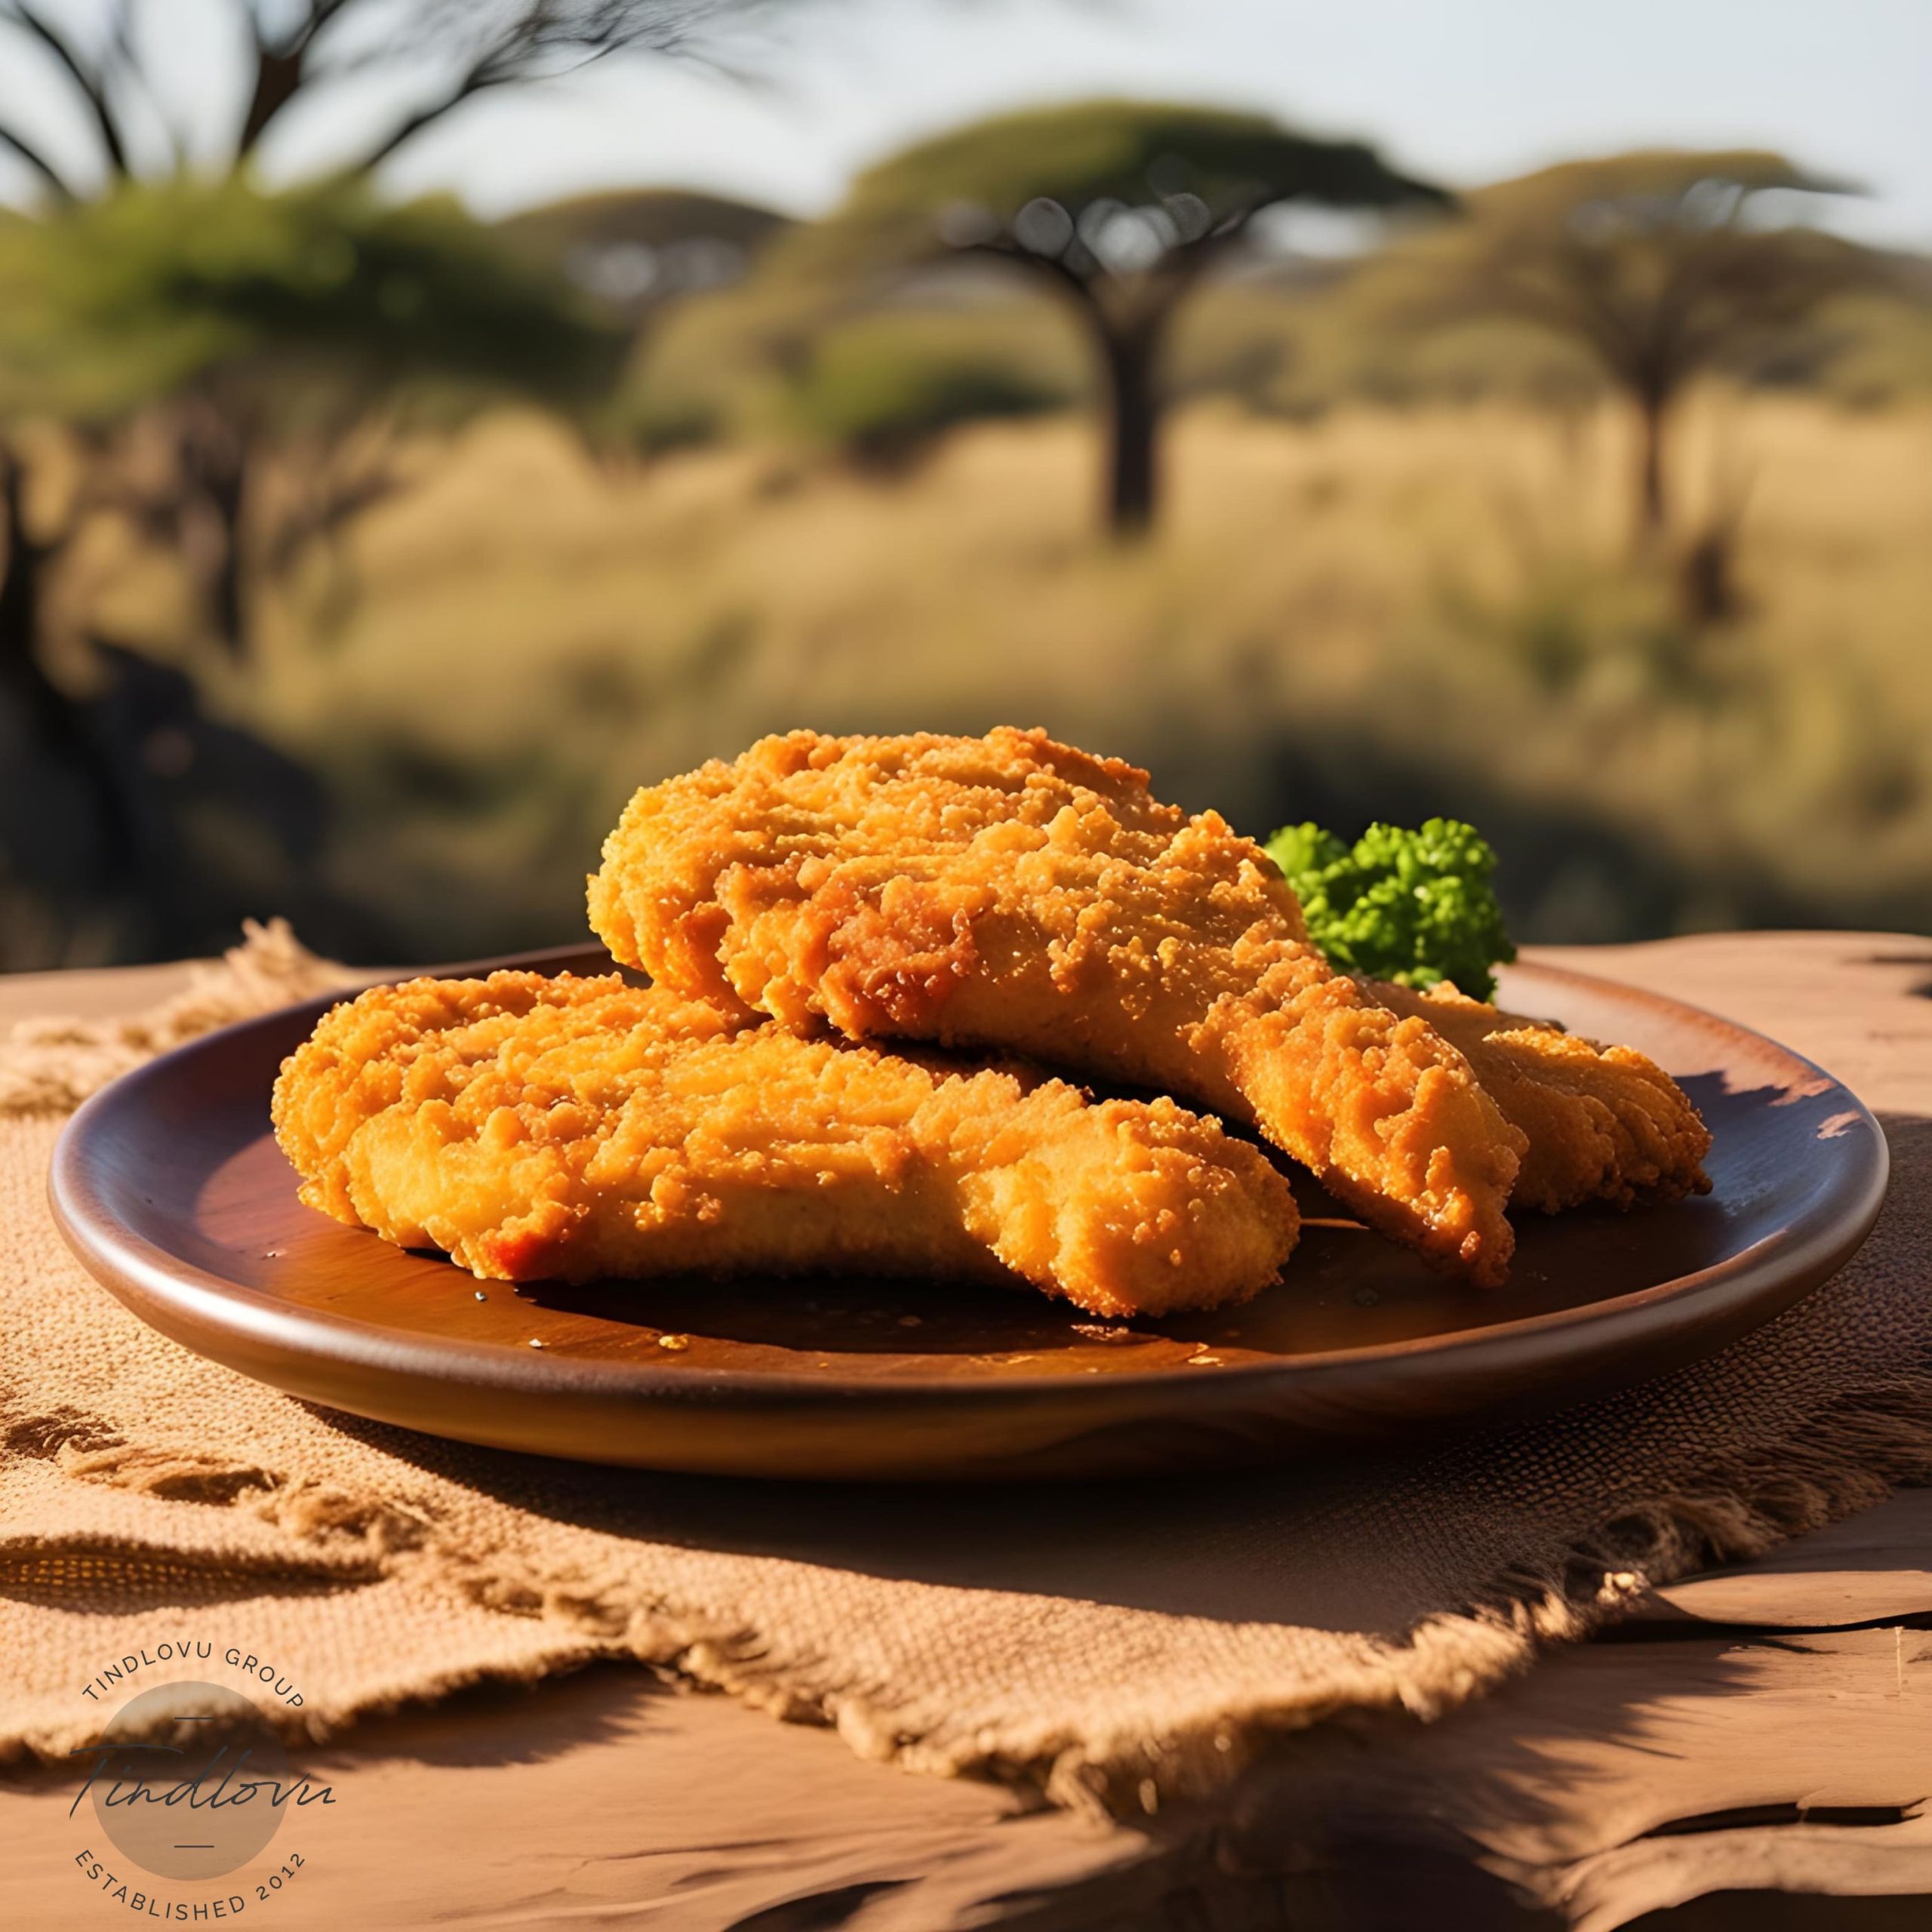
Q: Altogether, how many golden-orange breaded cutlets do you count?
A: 3